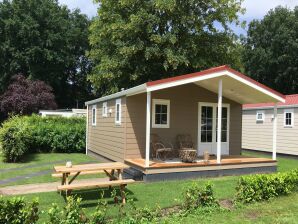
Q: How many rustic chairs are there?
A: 2